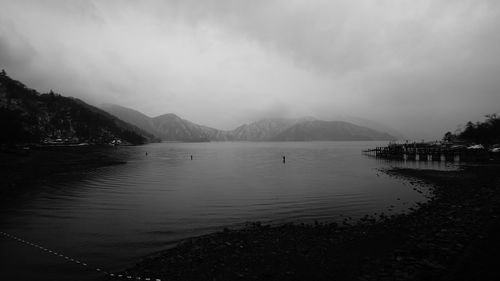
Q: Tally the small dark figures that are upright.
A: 3